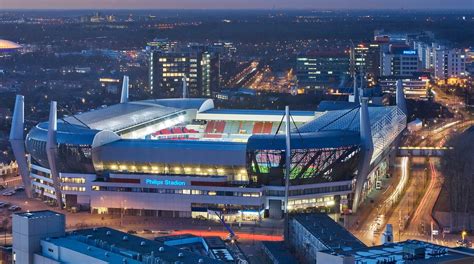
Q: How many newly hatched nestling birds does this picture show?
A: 0